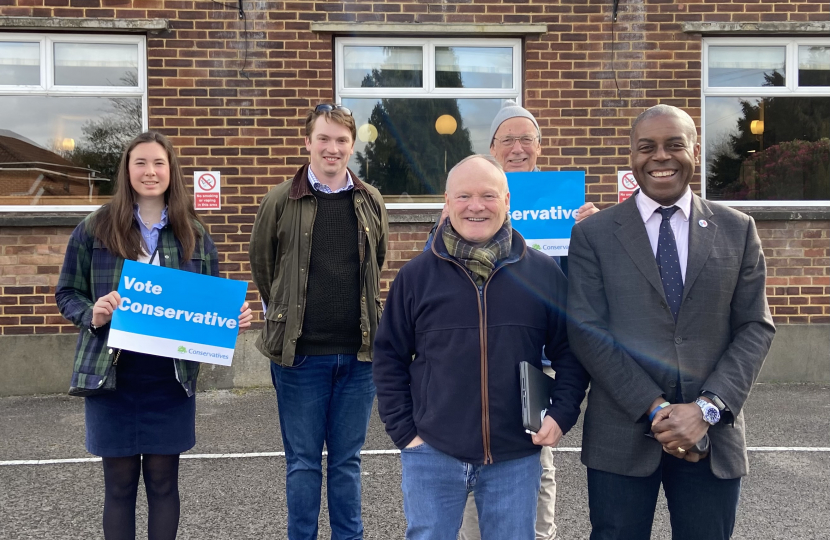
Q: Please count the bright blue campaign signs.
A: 2